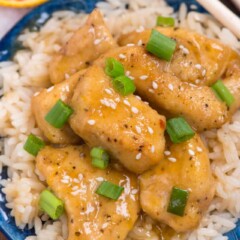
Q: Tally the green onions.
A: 12